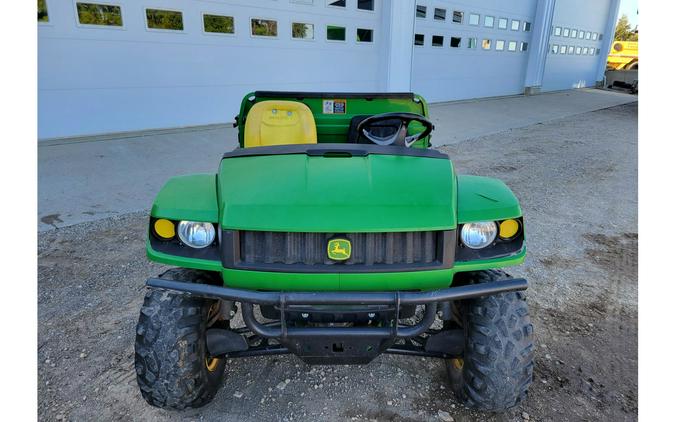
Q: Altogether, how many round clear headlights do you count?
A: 2